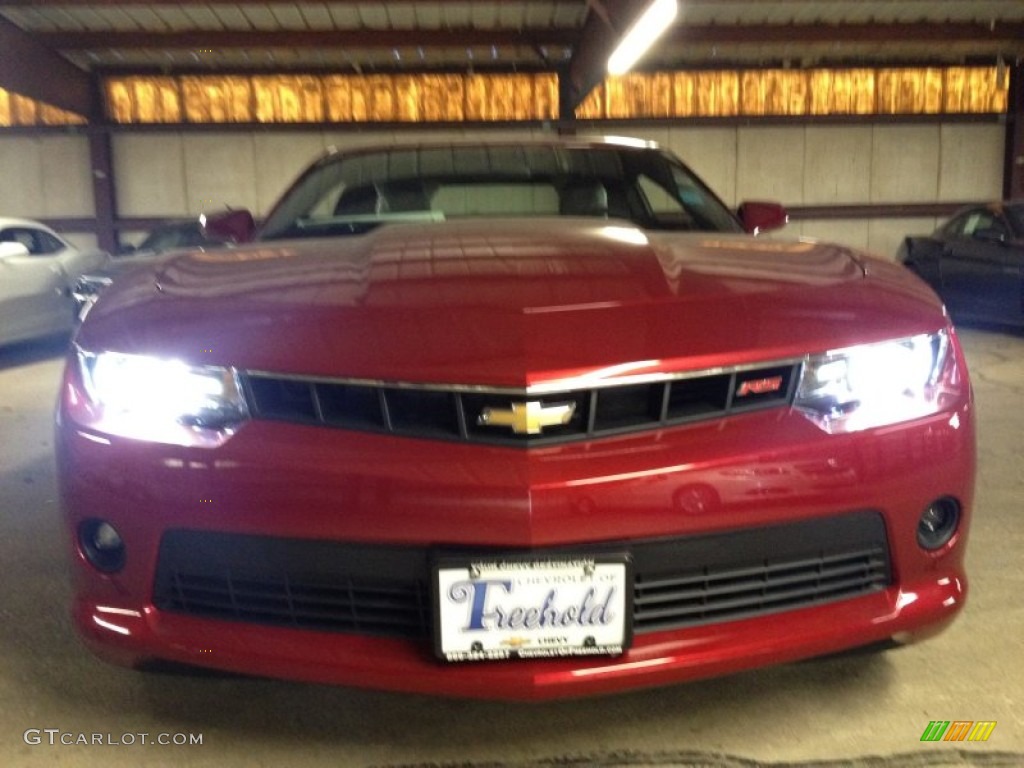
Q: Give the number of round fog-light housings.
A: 2